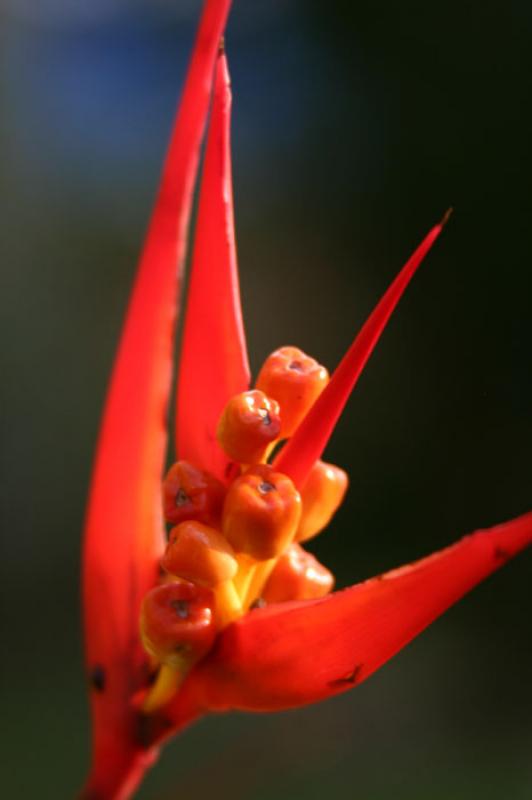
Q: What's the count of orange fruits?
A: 8